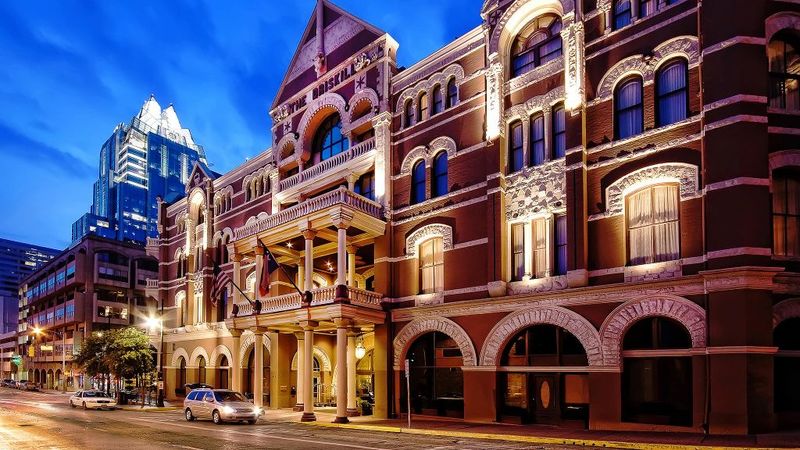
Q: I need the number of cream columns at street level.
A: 6